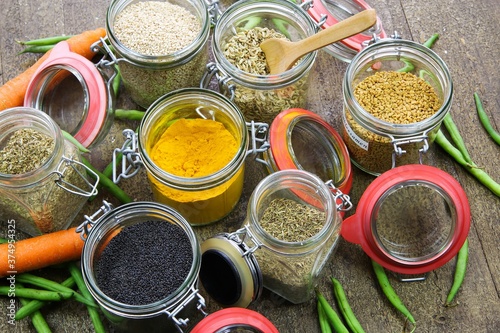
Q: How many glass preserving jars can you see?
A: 7